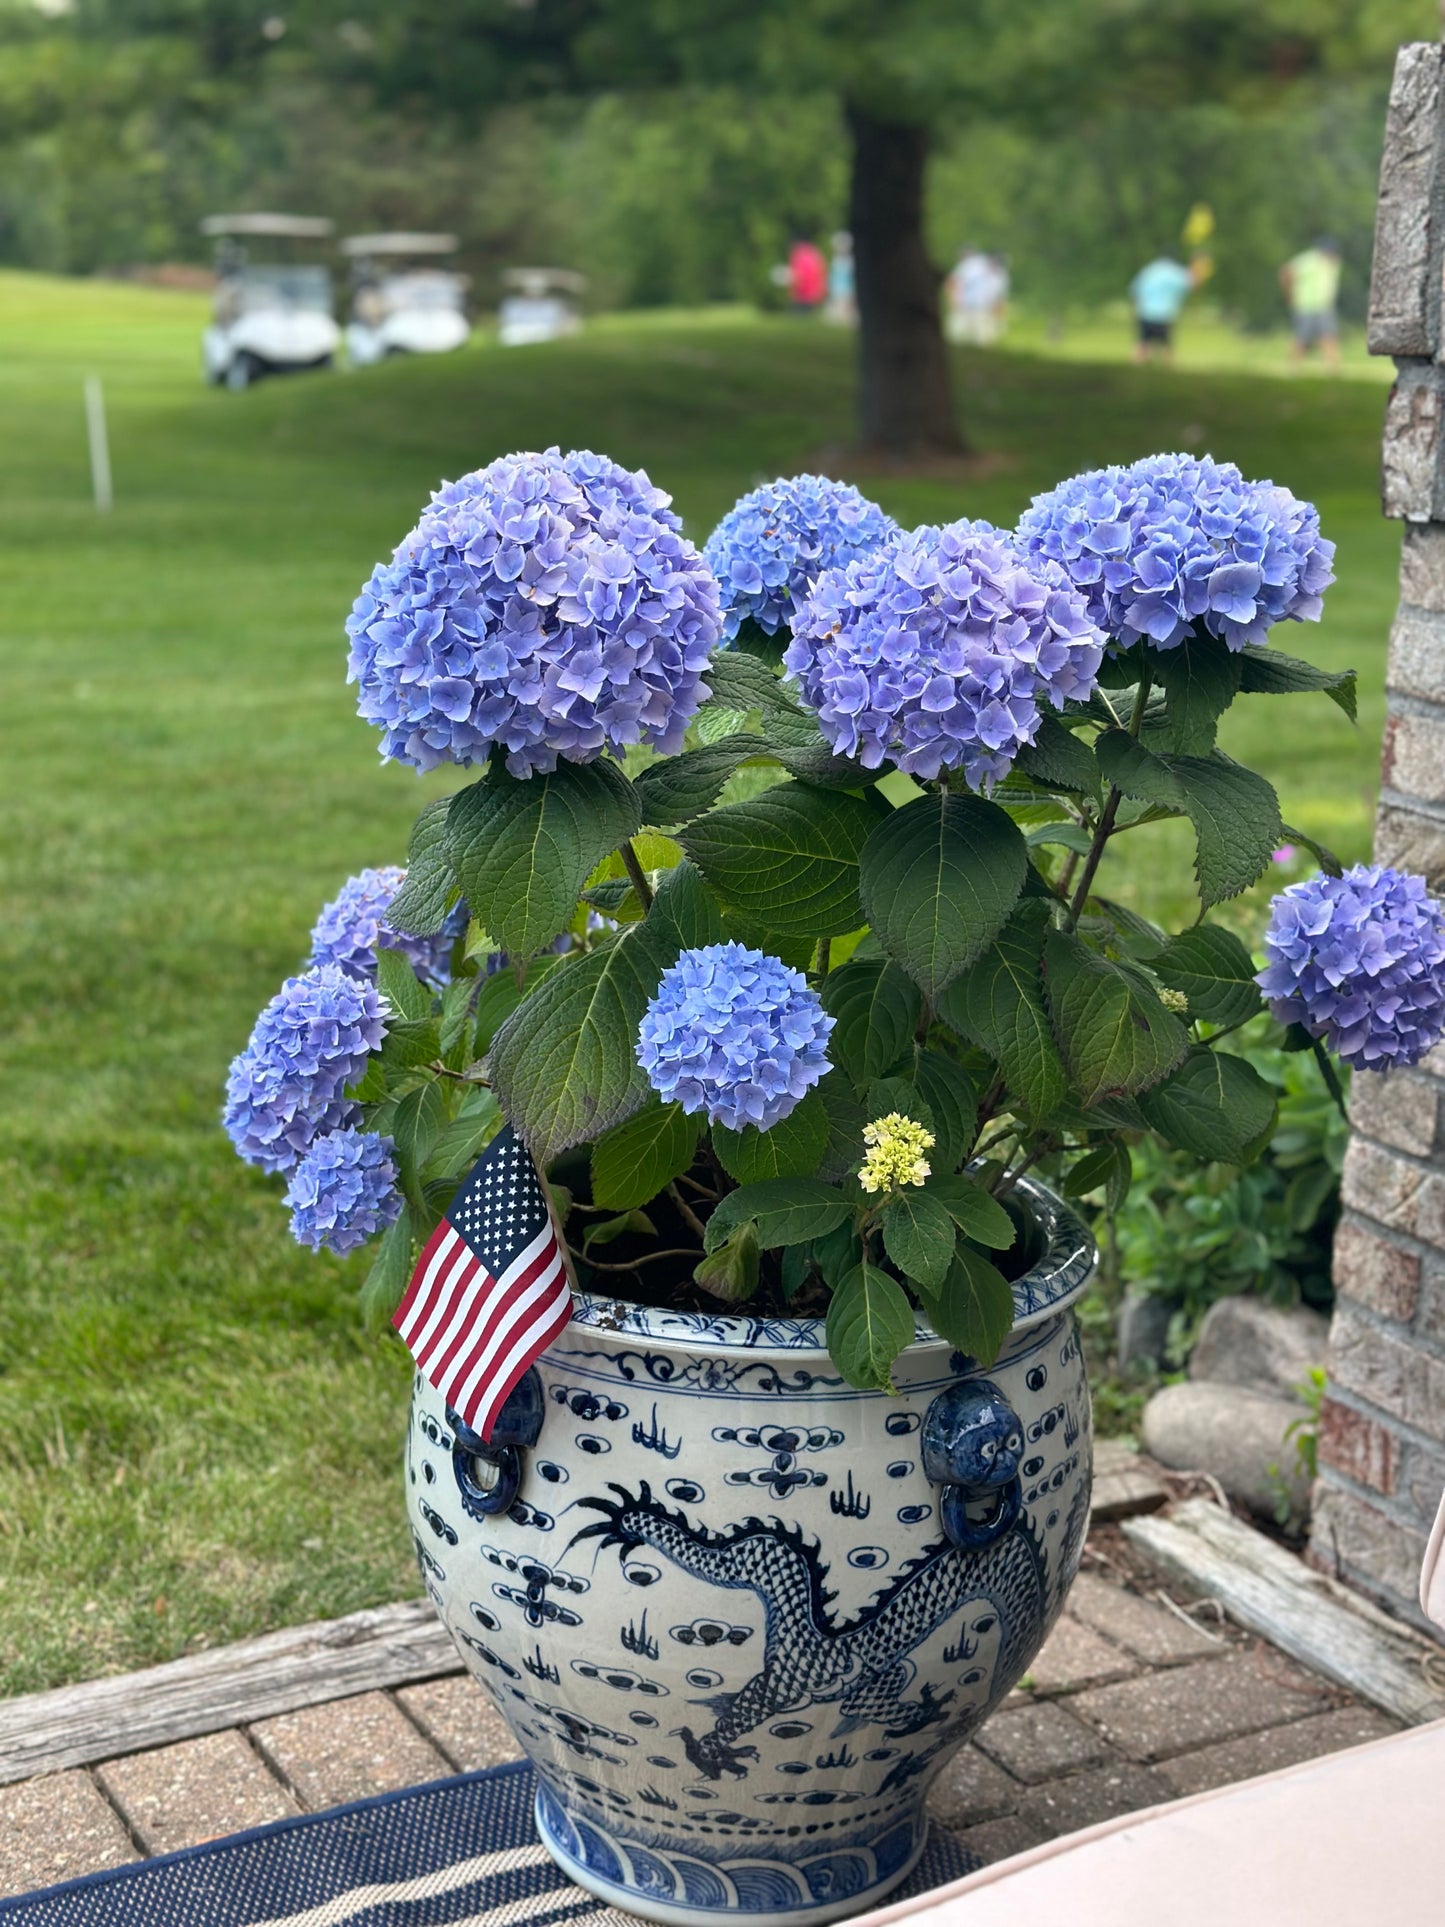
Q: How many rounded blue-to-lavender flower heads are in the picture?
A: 9